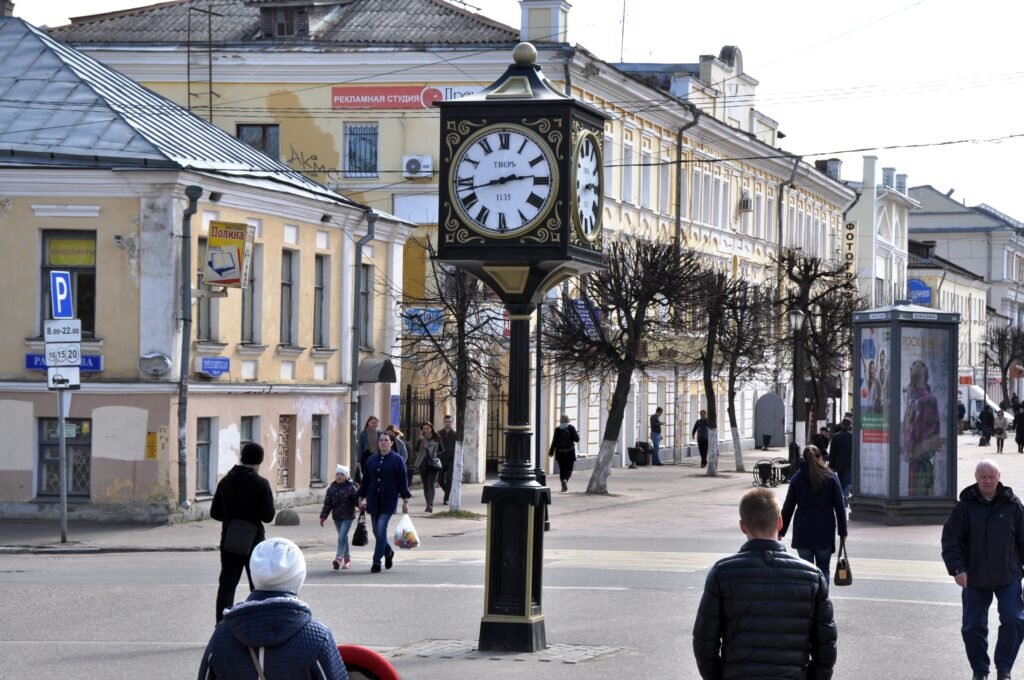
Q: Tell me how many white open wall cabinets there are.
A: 0